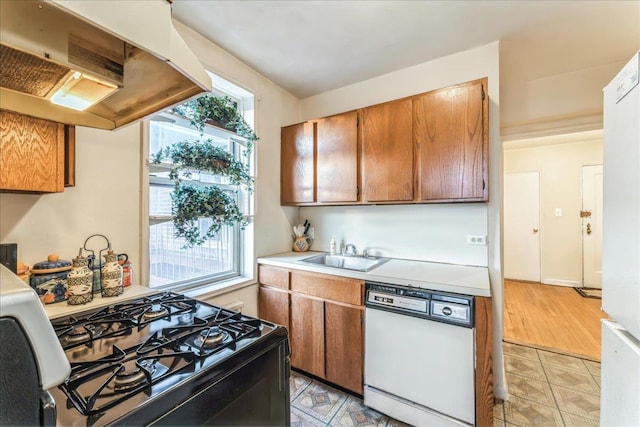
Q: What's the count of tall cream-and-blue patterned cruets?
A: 2